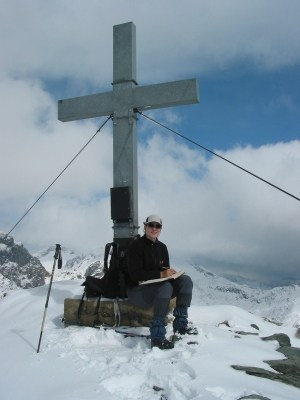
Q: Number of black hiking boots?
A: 2